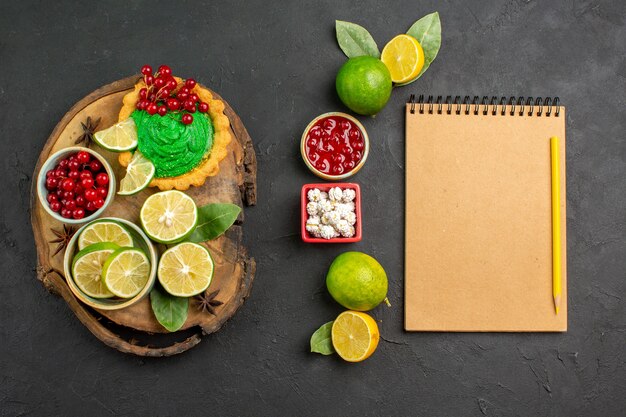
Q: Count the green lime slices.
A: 7